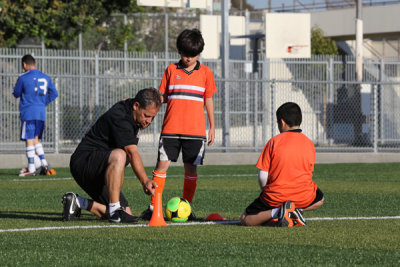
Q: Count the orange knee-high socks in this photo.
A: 2